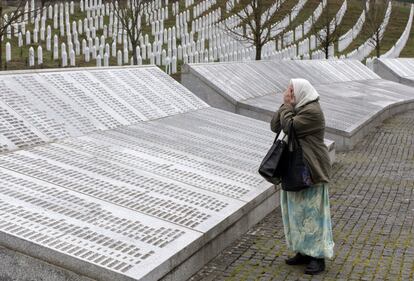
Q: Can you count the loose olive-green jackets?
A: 1